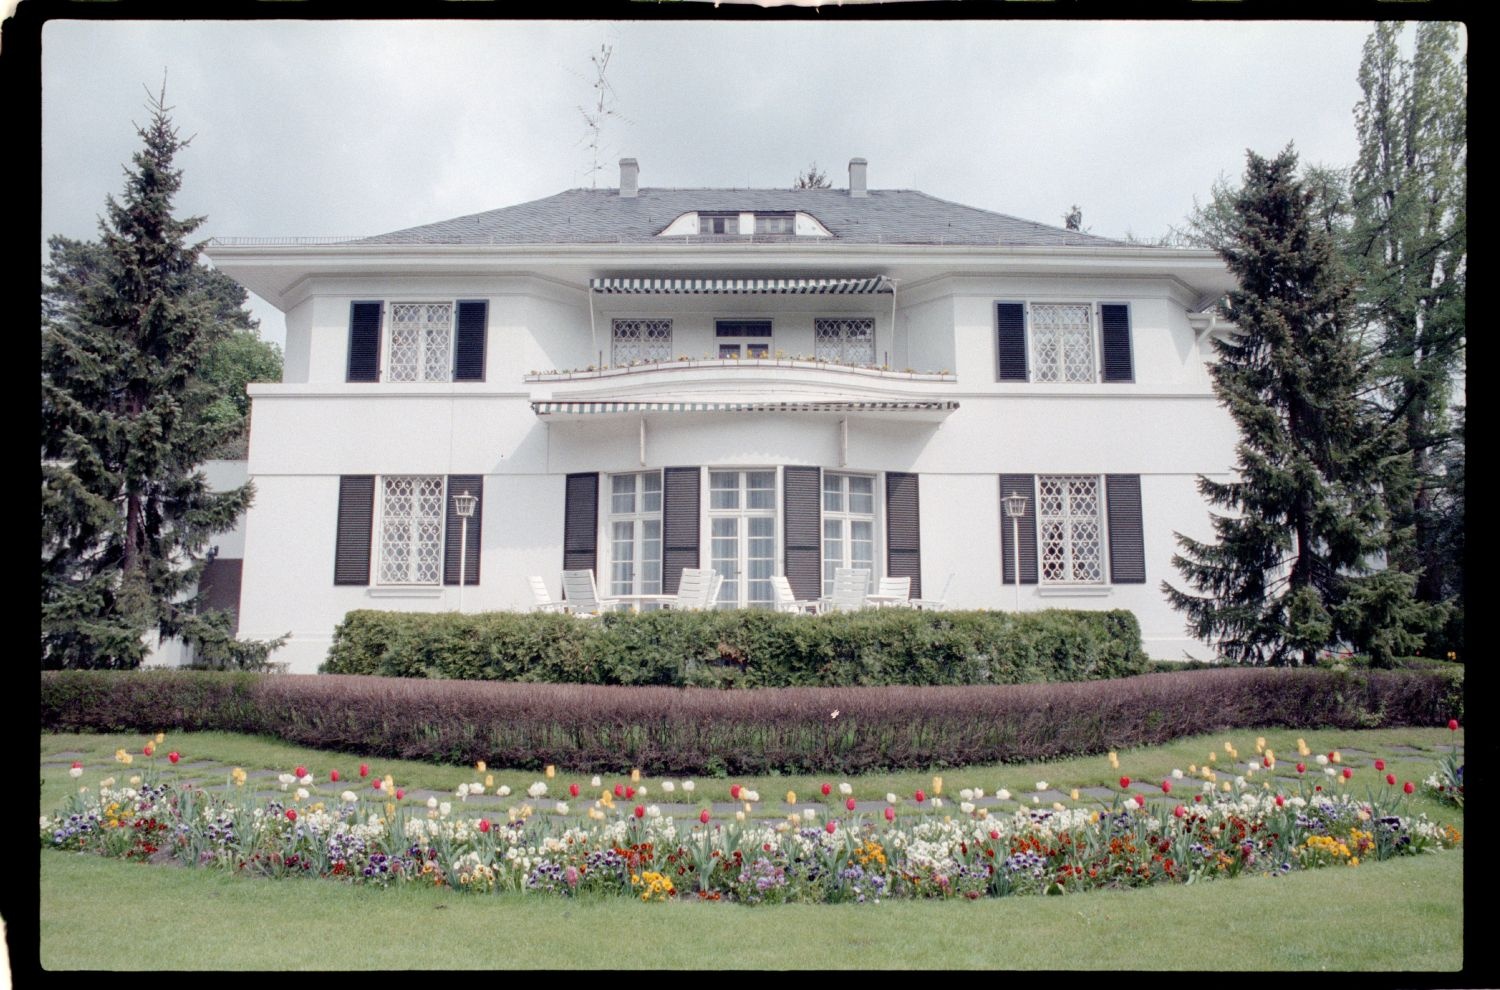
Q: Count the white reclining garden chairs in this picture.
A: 8